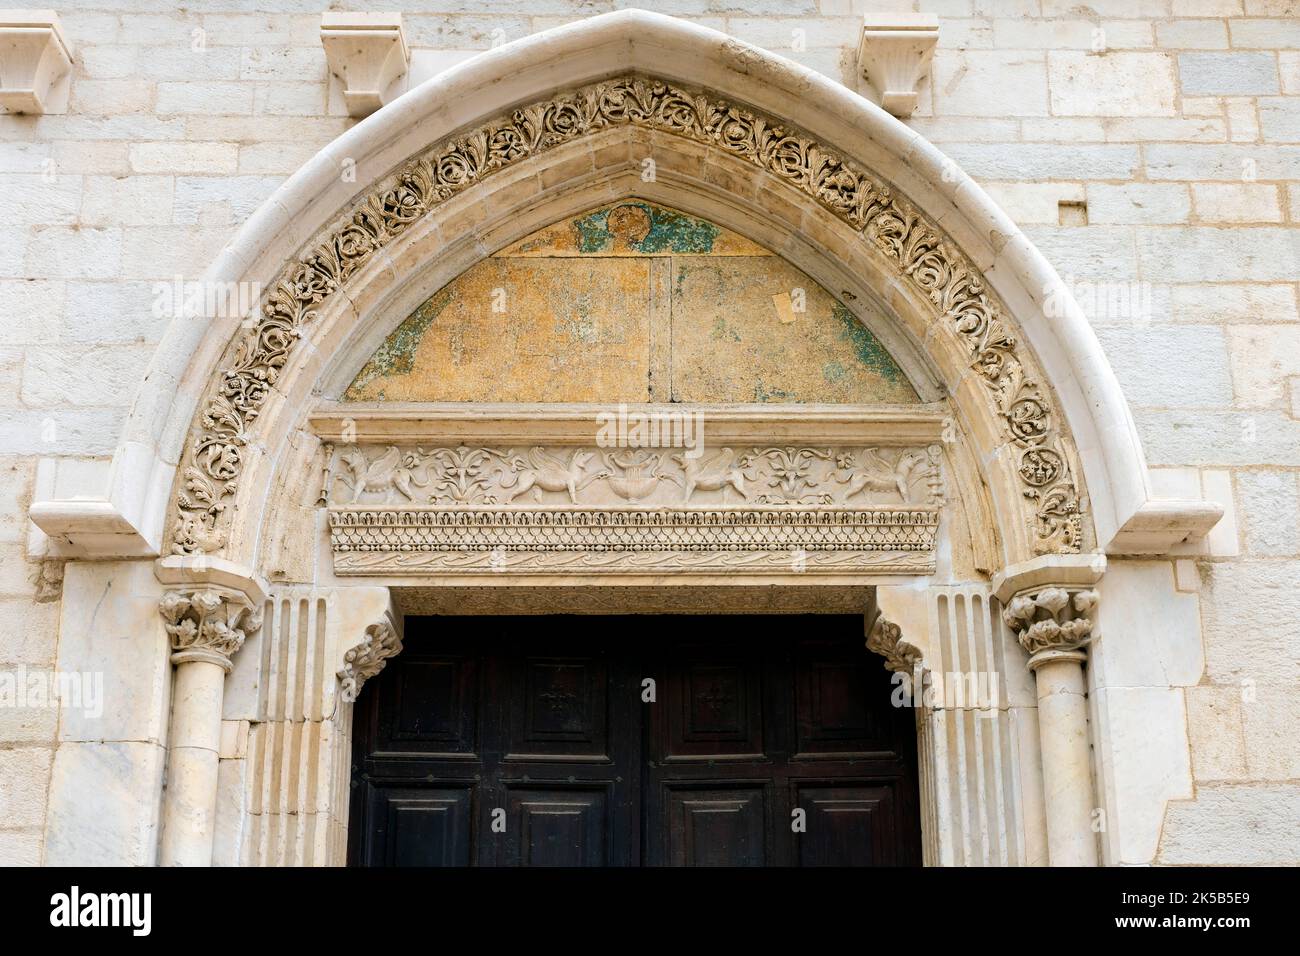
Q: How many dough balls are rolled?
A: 0